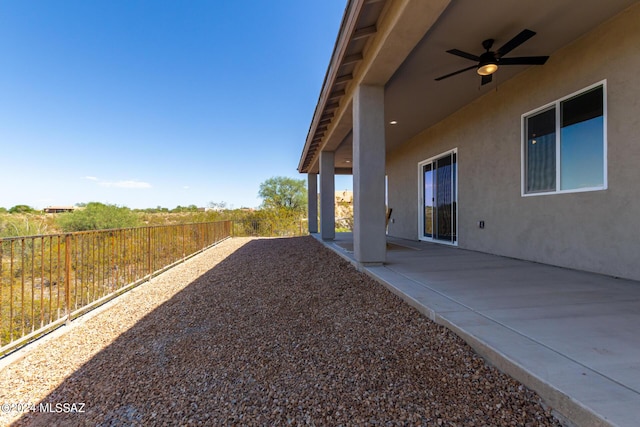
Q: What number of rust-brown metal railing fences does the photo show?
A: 1